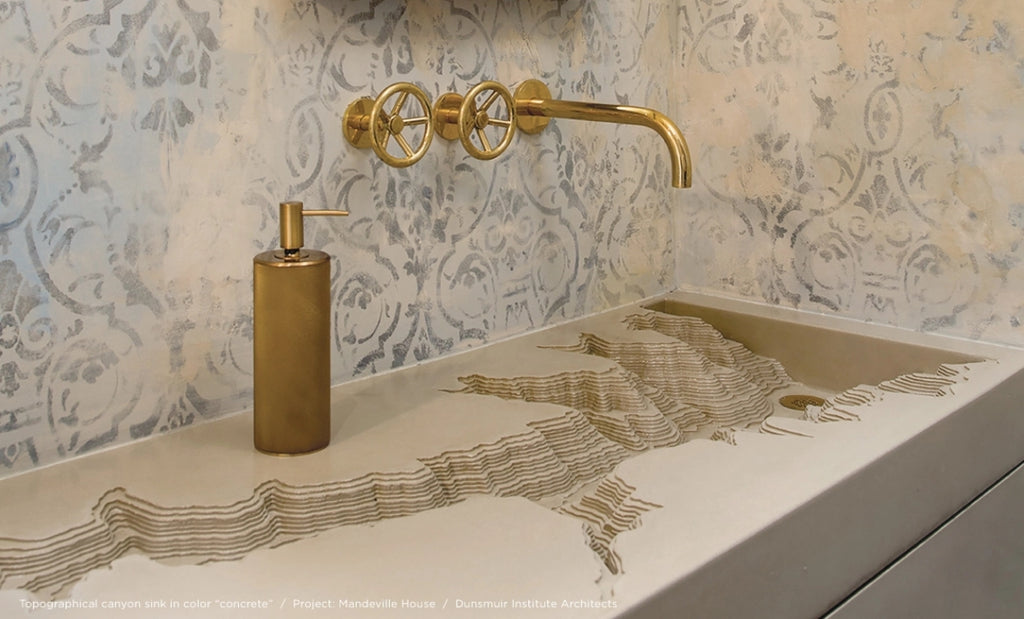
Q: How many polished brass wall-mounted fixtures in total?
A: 3